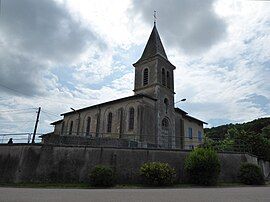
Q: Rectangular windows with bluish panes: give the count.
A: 2